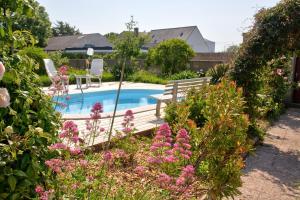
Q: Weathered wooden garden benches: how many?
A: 1